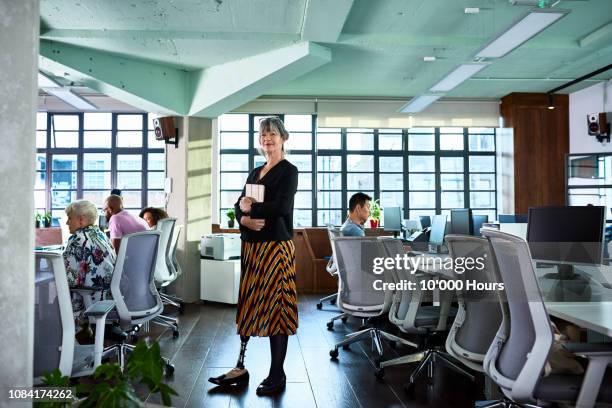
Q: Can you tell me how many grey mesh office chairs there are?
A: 9